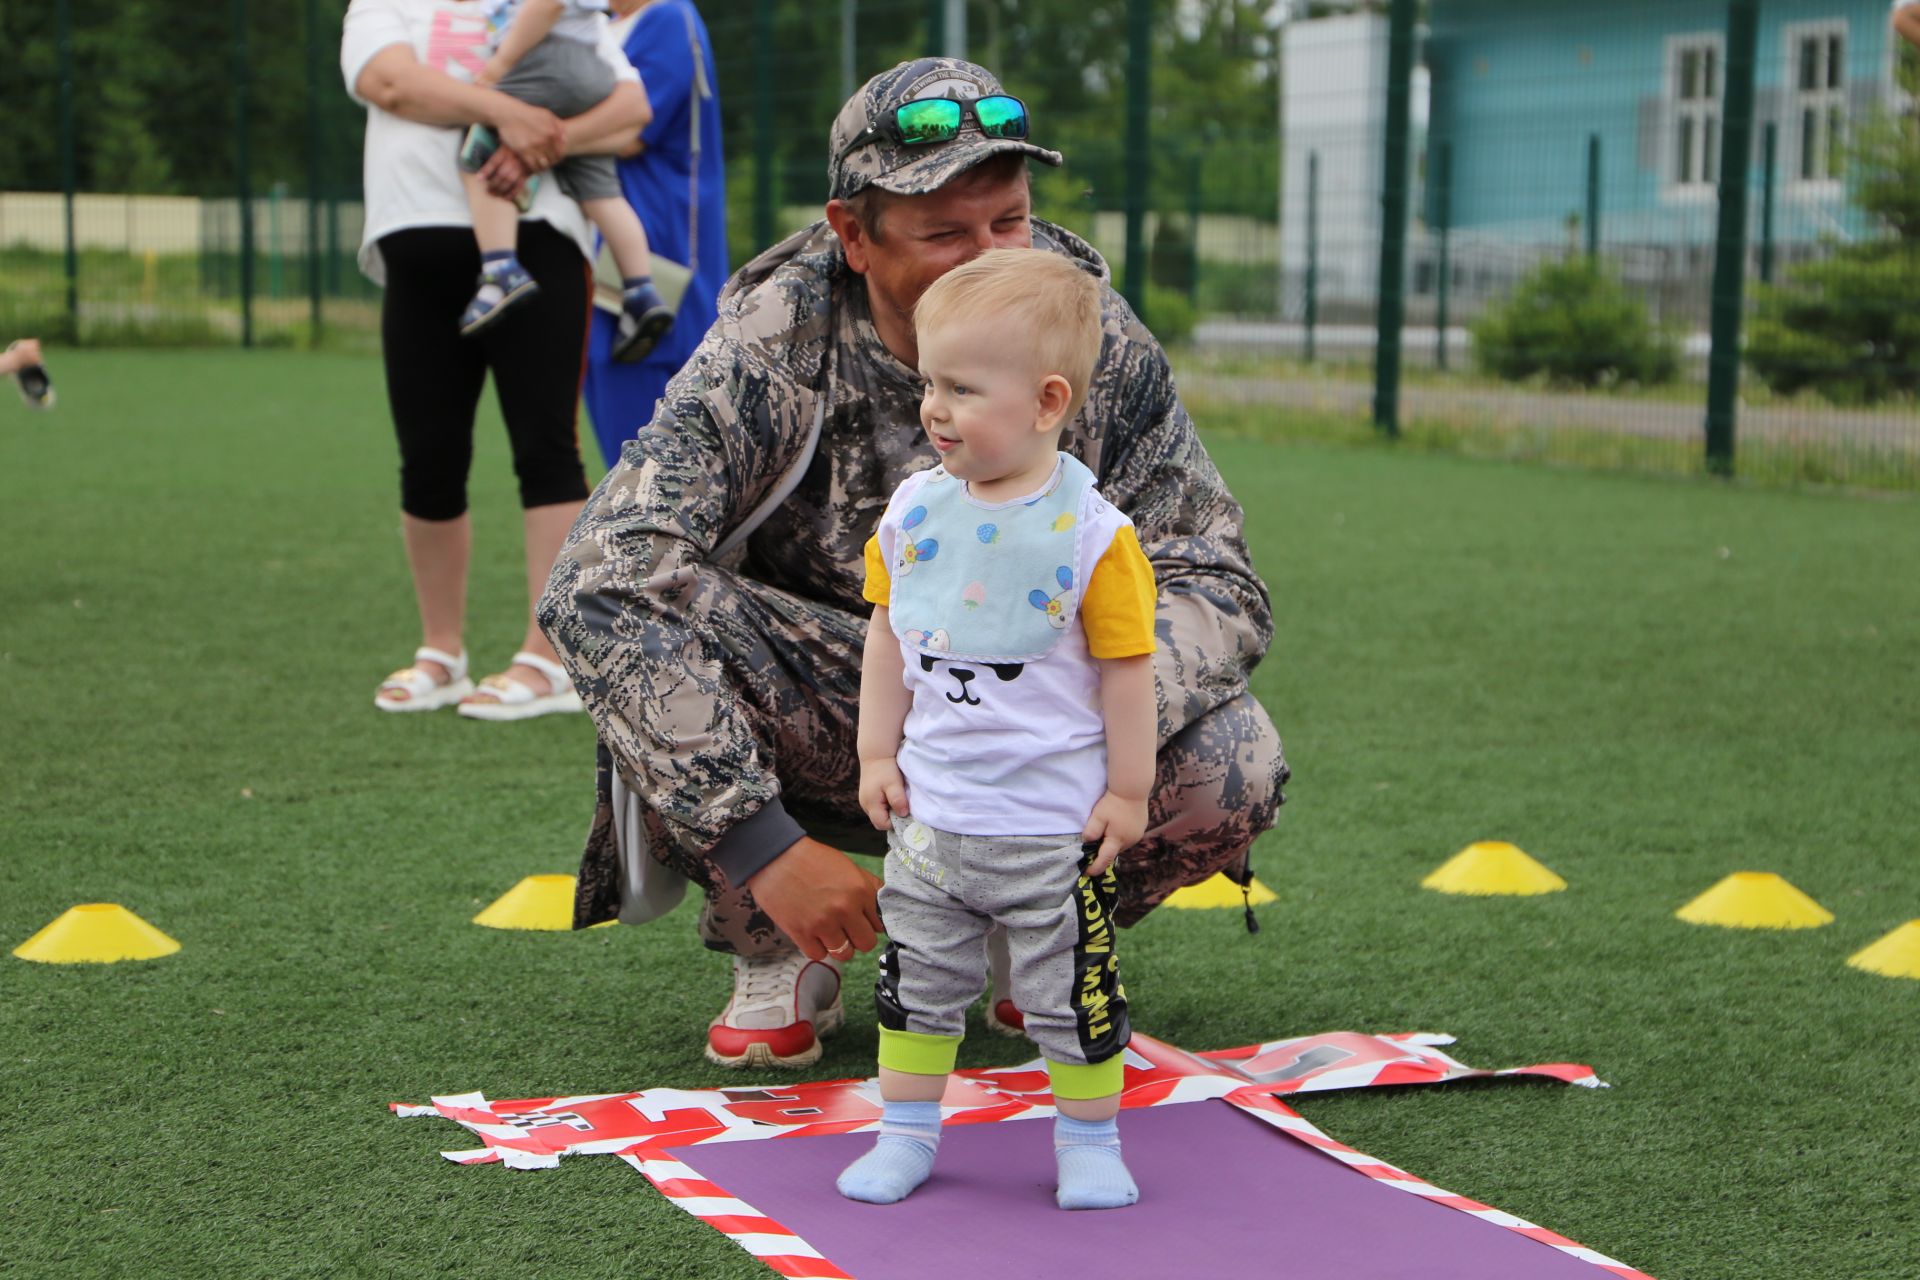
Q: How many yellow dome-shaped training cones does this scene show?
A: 6